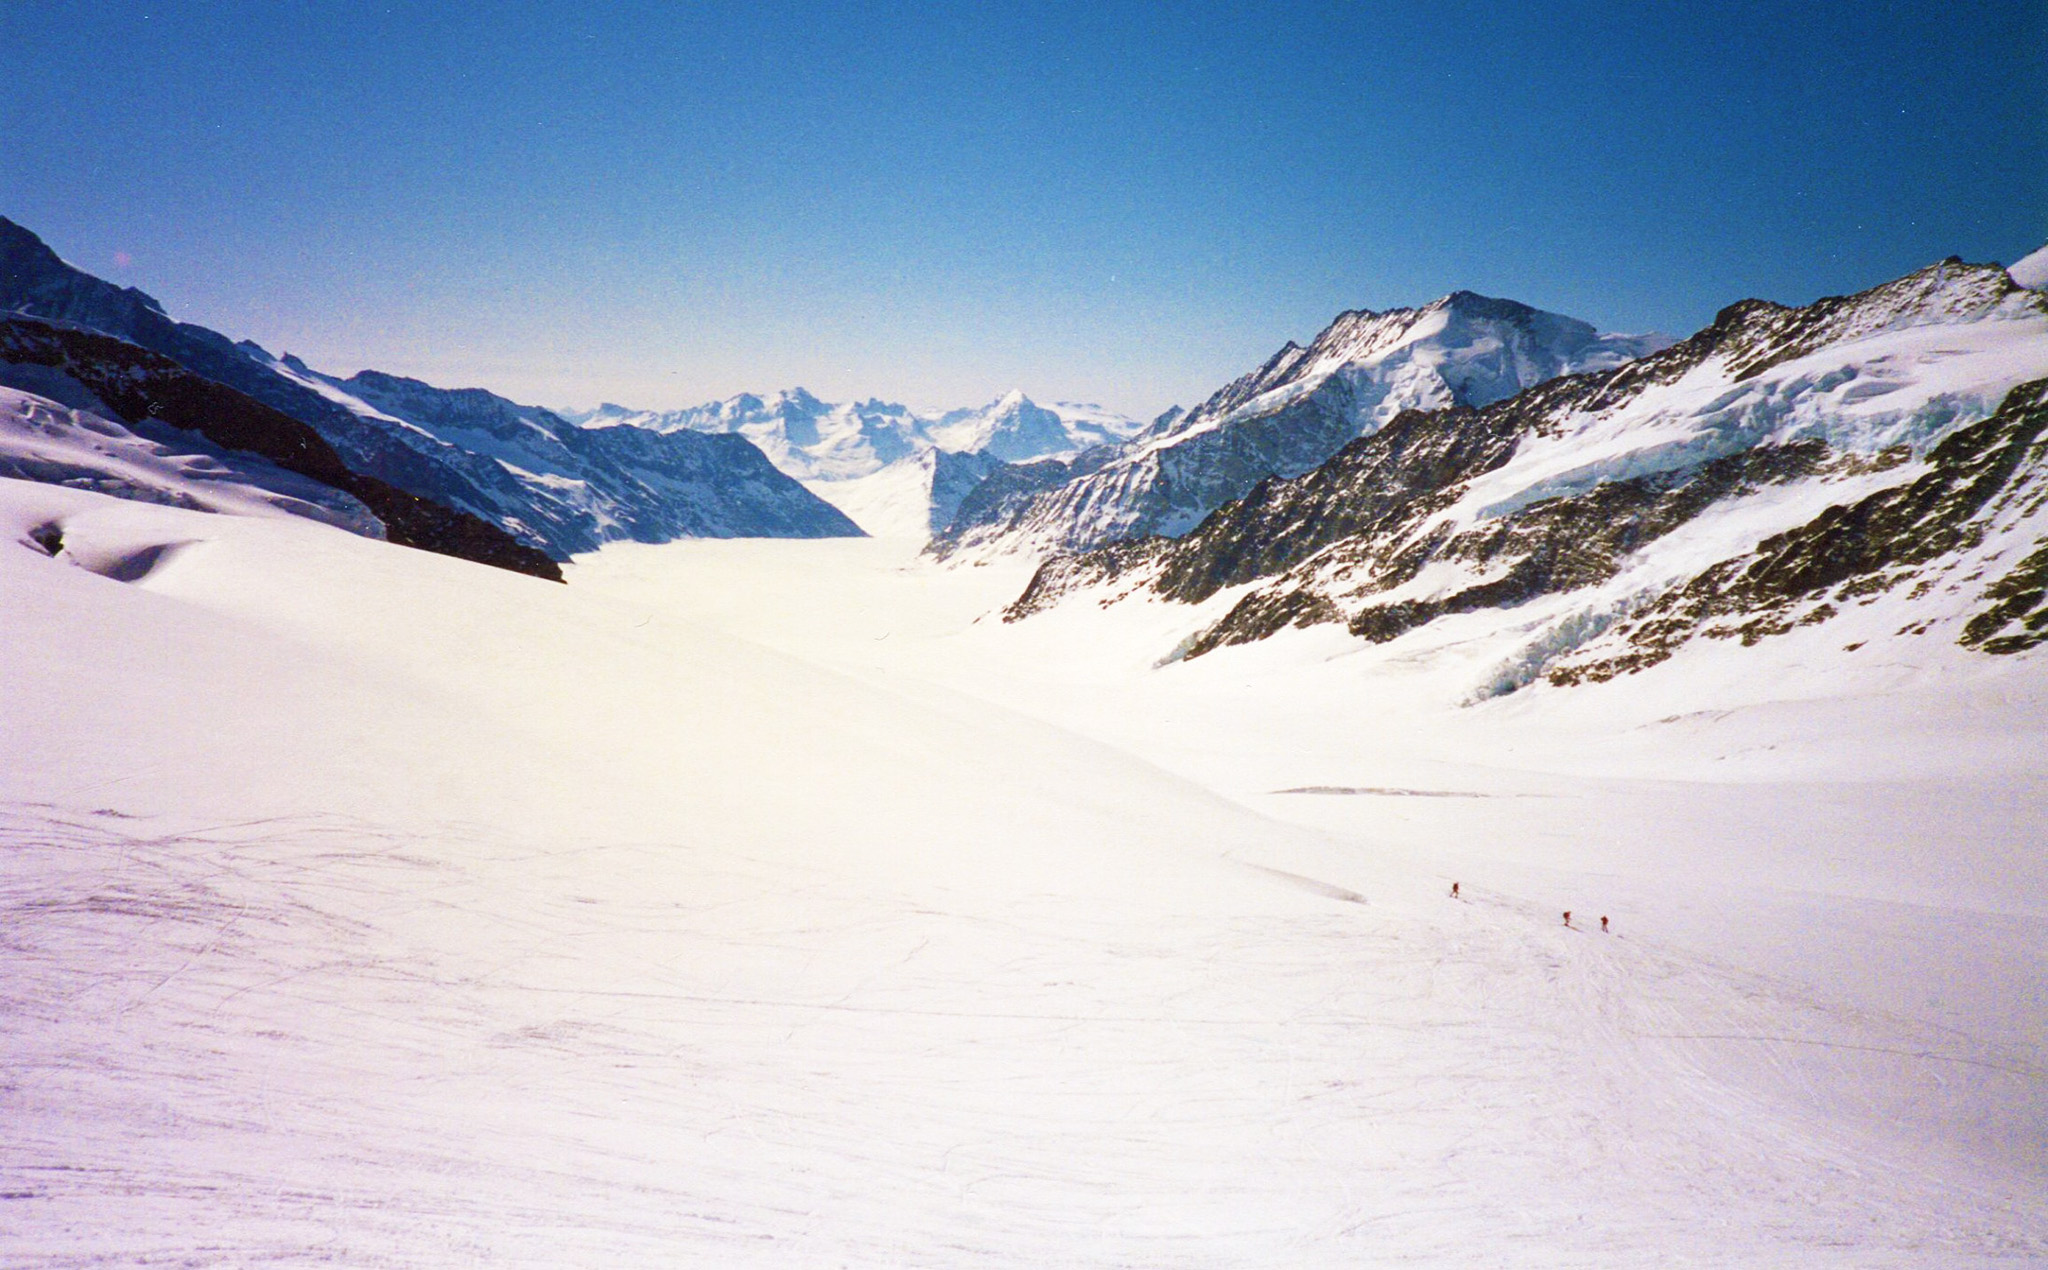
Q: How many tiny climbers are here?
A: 3